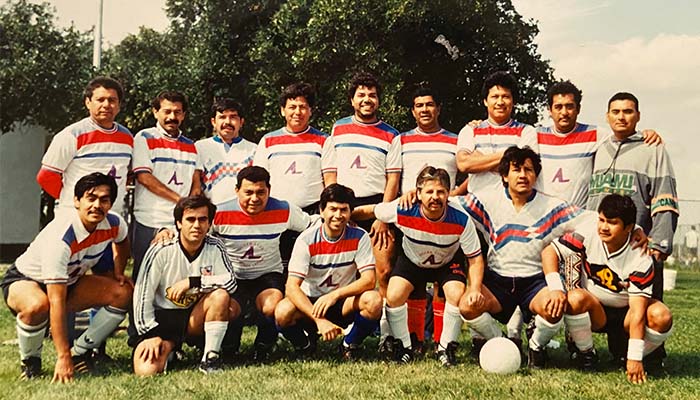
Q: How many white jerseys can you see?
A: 15